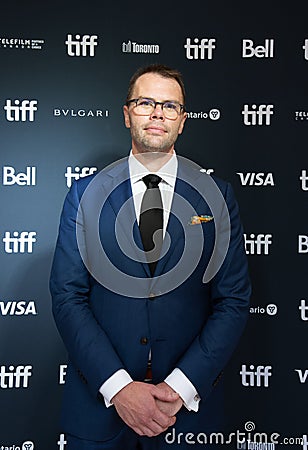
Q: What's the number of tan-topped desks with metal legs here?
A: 0